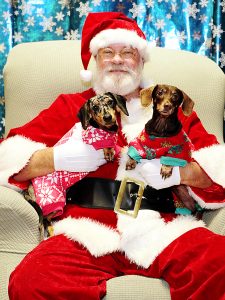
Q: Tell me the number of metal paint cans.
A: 0